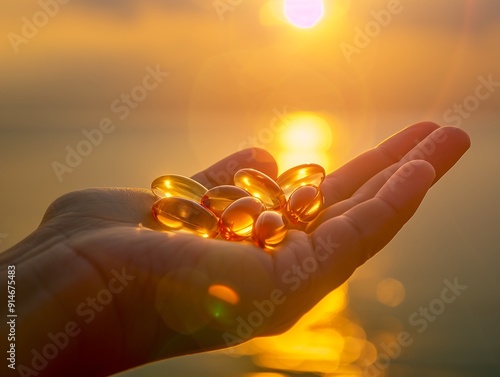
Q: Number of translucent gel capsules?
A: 8